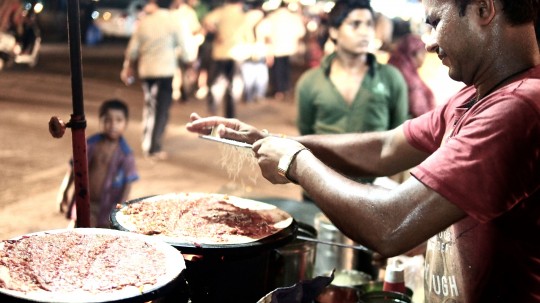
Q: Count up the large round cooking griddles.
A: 2